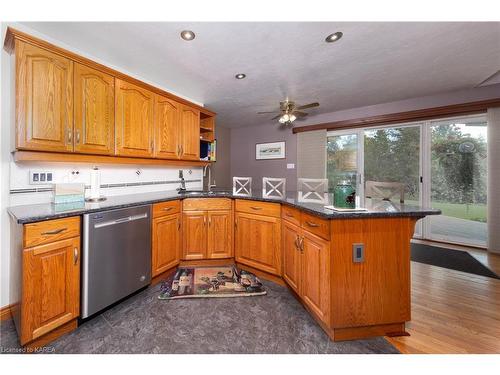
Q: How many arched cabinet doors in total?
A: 5